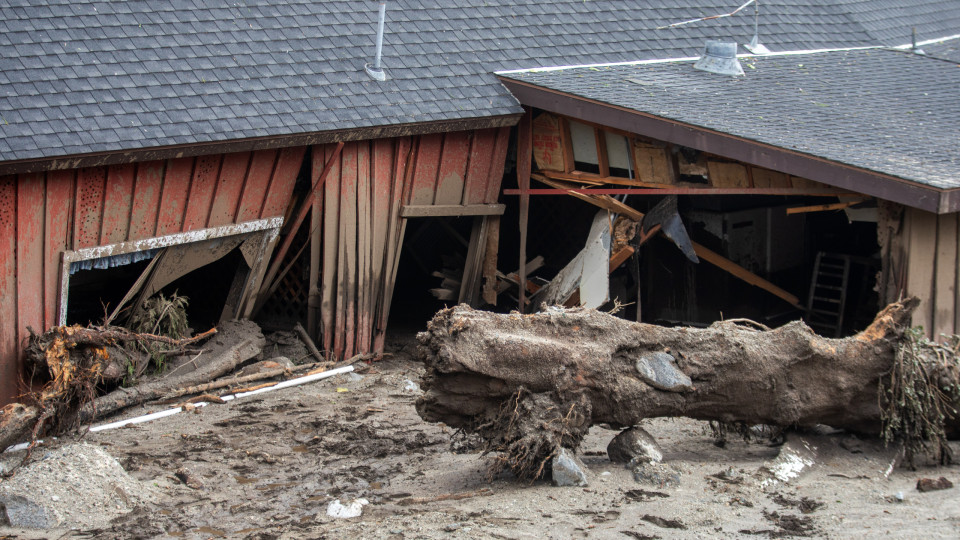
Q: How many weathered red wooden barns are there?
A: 1